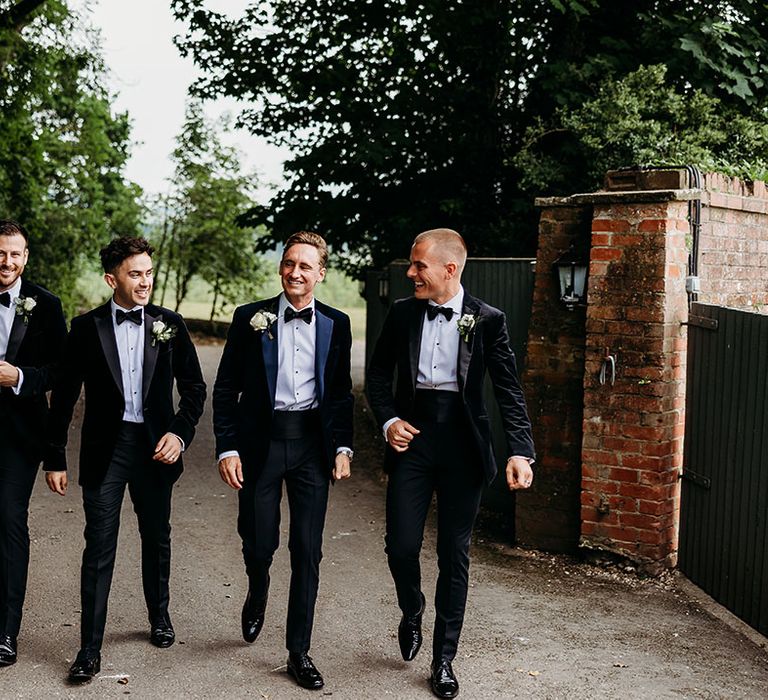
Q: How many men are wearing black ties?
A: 4